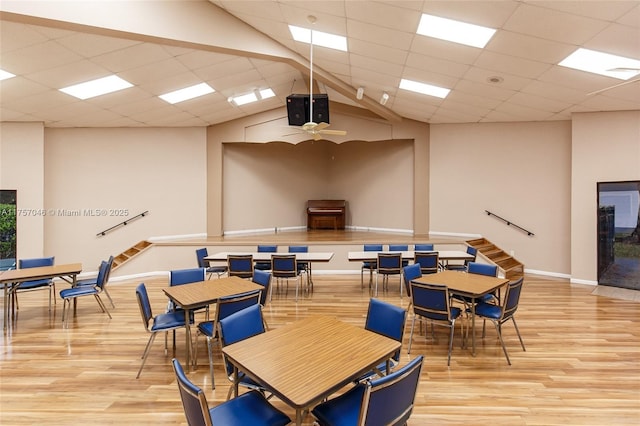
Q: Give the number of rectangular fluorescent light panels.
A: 8